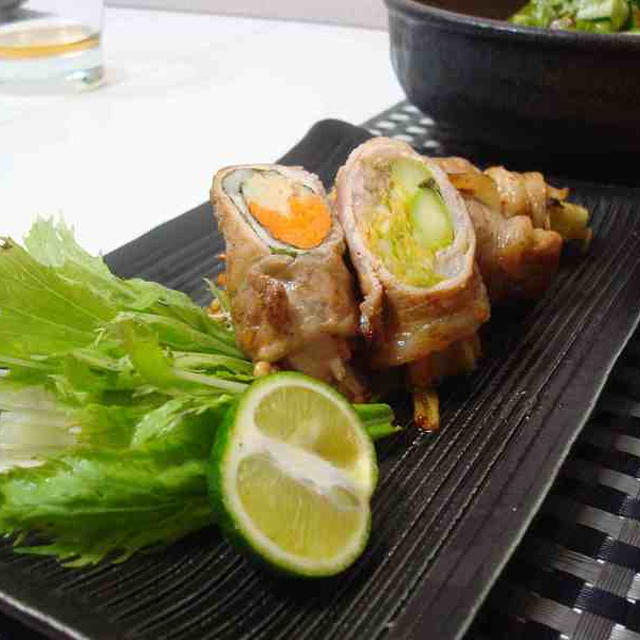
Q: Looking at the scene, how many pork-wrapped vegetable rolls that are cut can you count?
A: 2